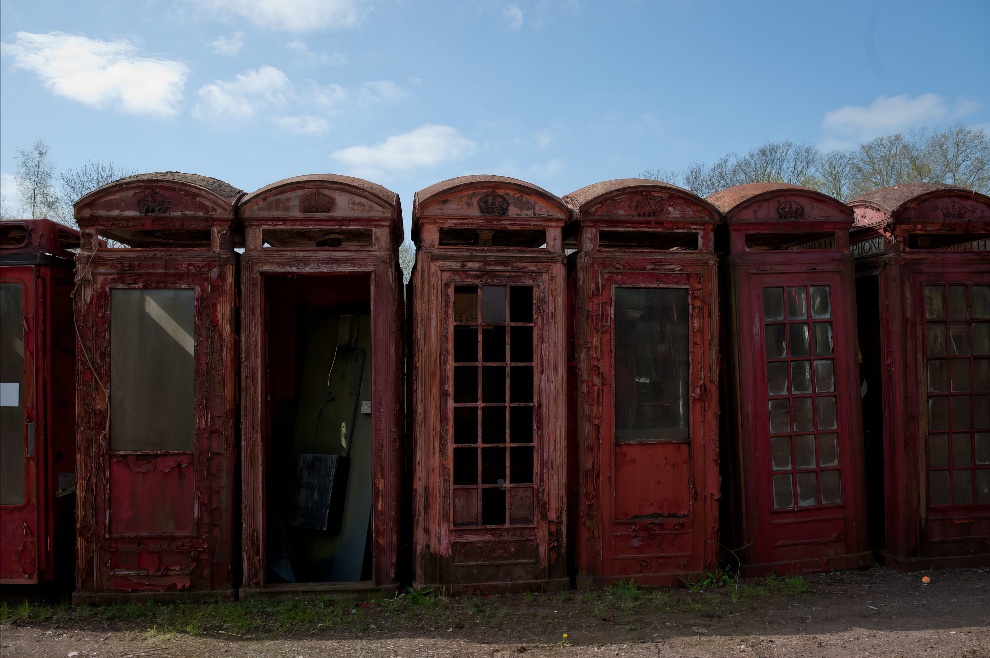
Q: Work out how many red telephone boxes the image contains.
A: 7